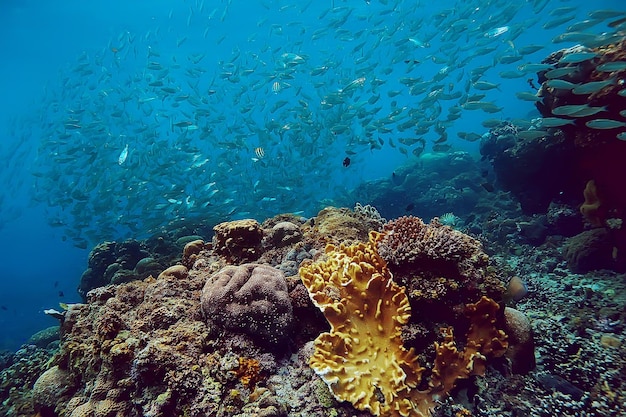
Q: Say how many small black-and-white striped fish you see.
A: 2